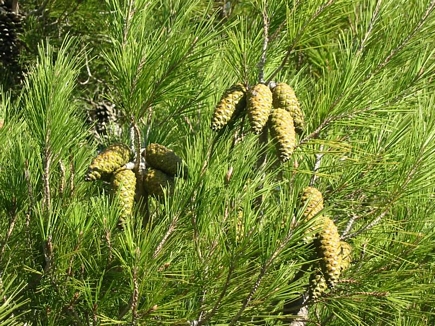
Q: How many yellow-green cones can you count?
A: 12